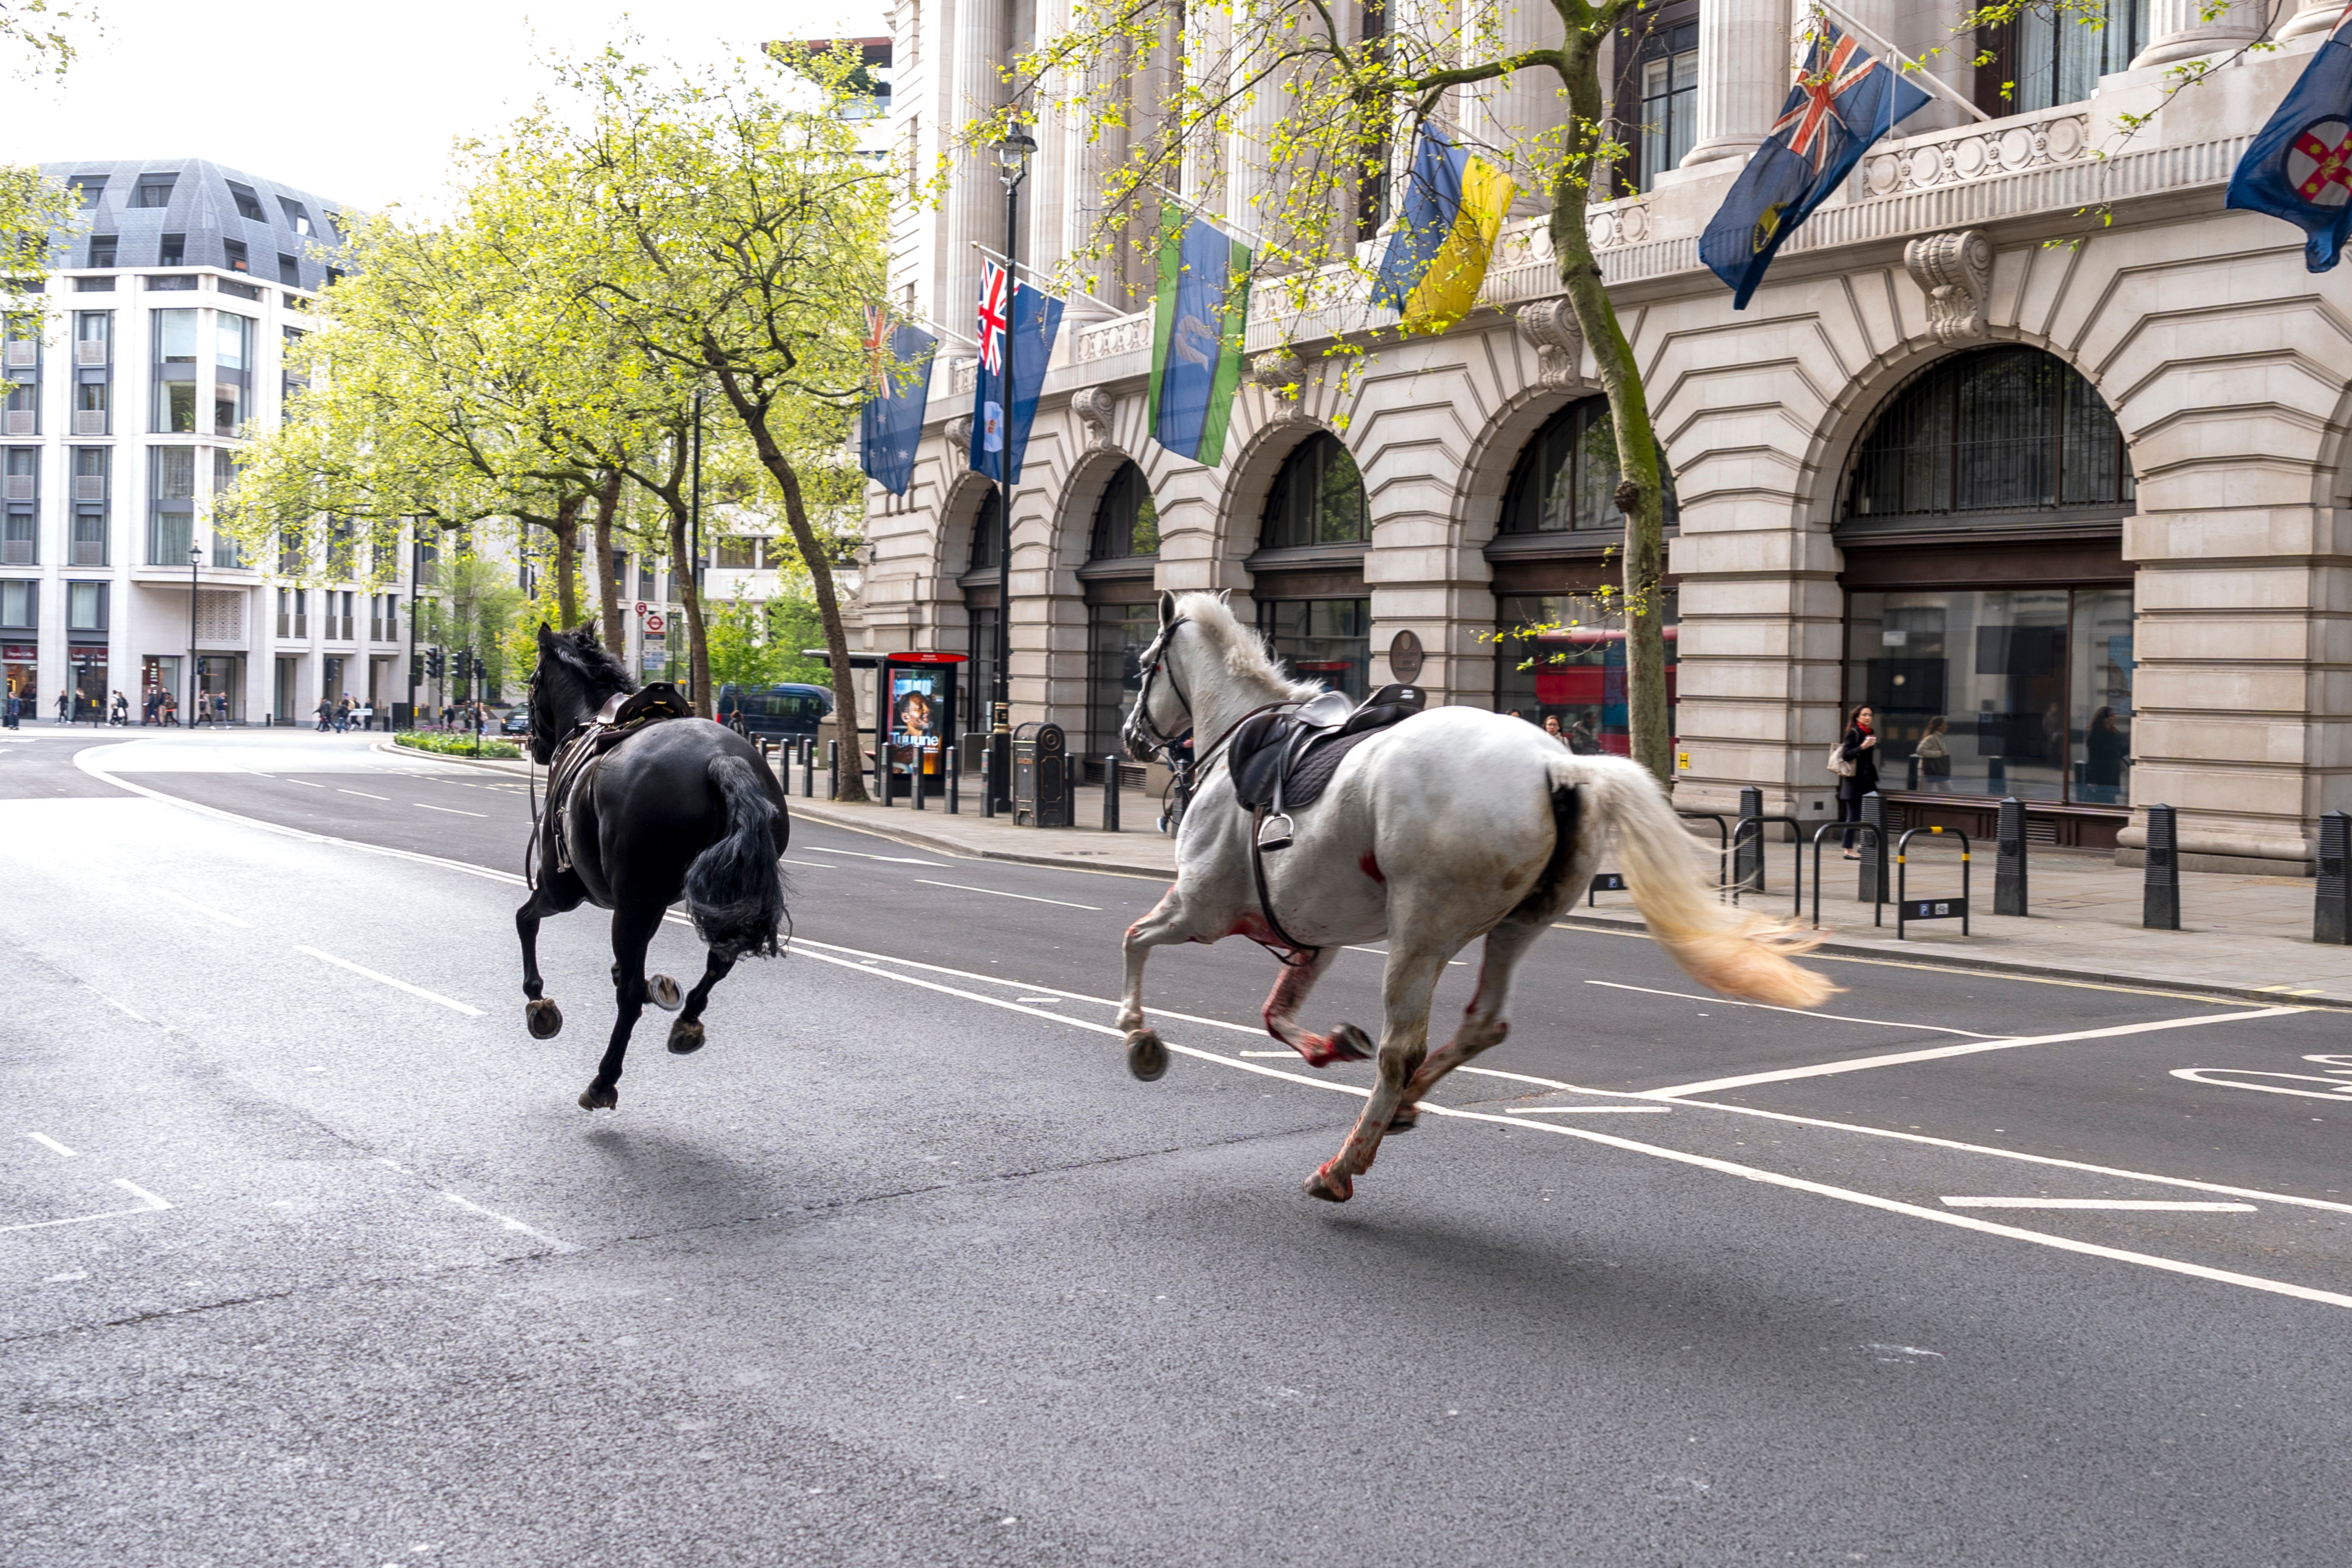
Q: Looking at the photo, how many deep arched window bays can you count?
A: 5